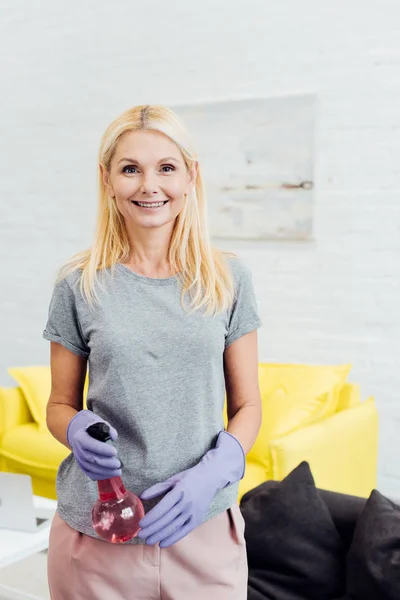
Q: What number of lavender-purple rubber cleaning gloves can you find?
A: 2